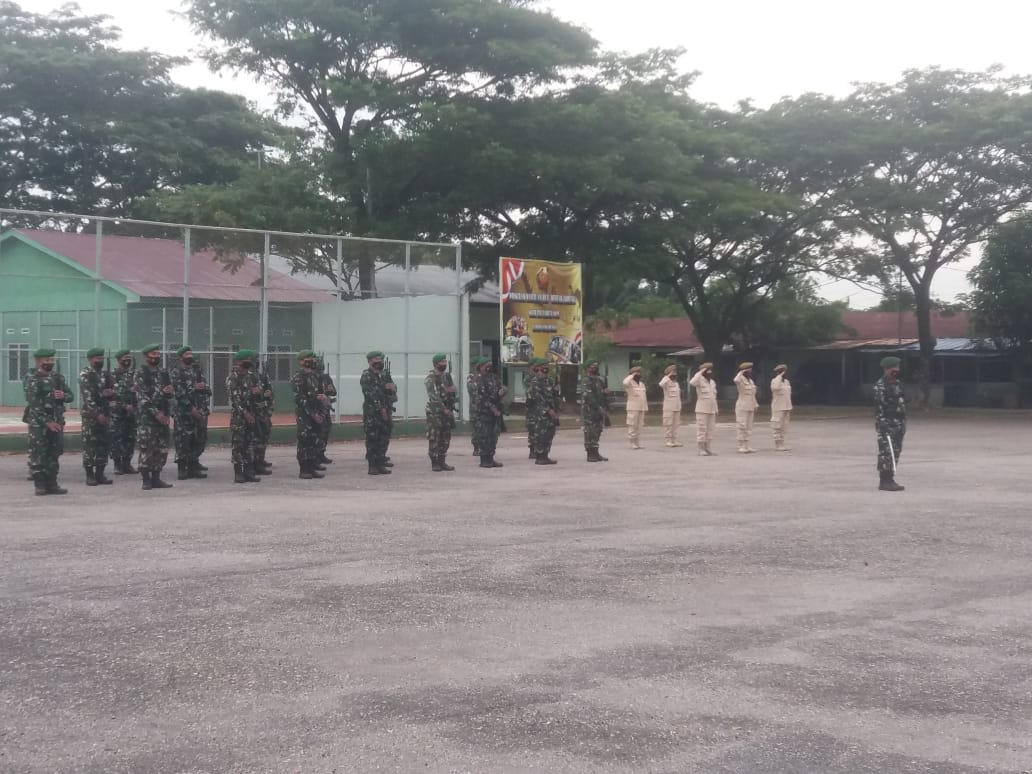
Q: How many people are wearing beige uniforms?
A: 5